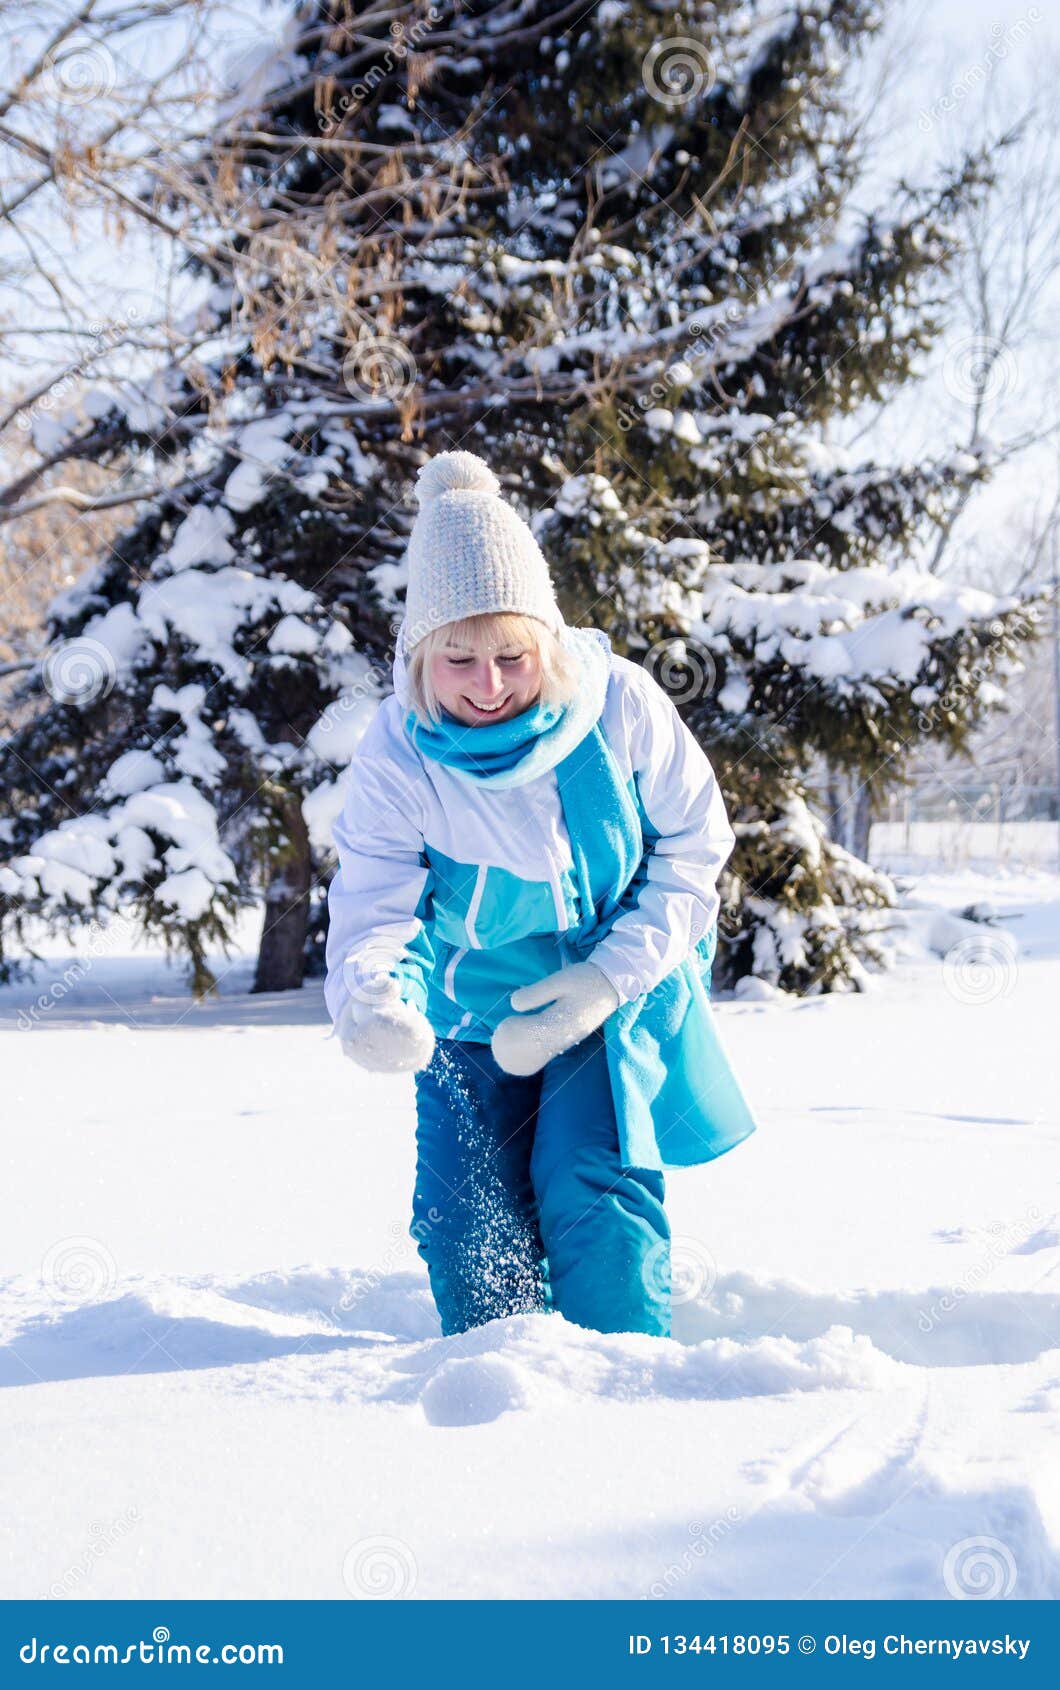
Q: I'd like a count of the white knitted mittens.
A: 2